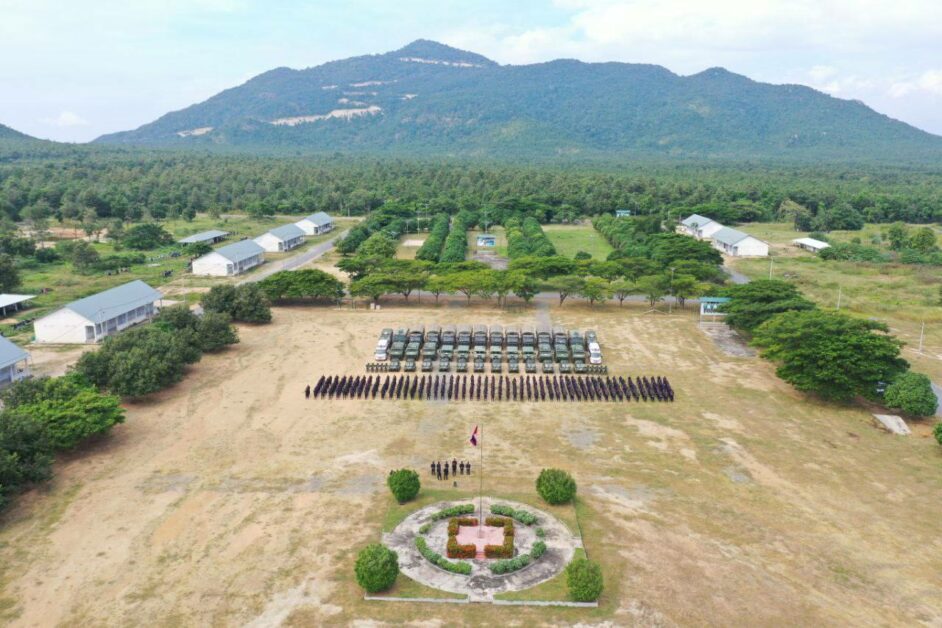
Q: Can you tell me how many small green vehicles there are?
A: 12